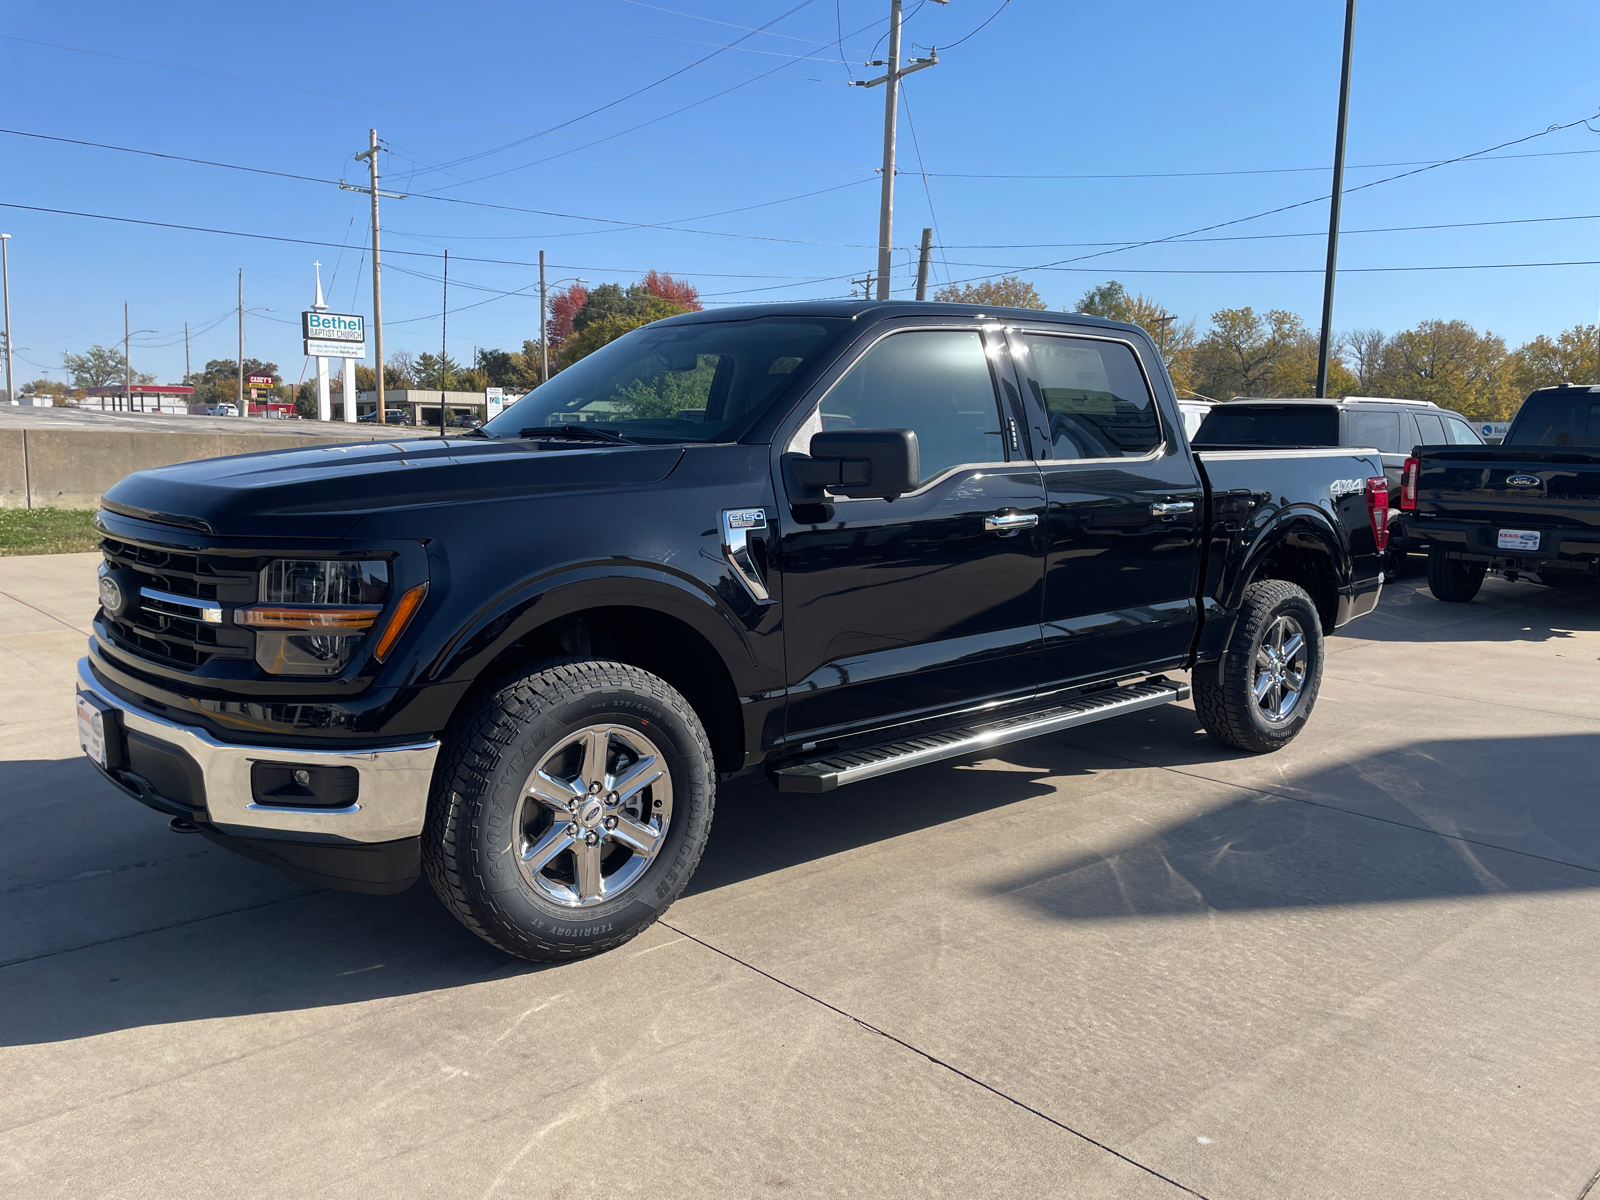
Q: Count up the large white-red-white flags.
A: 0